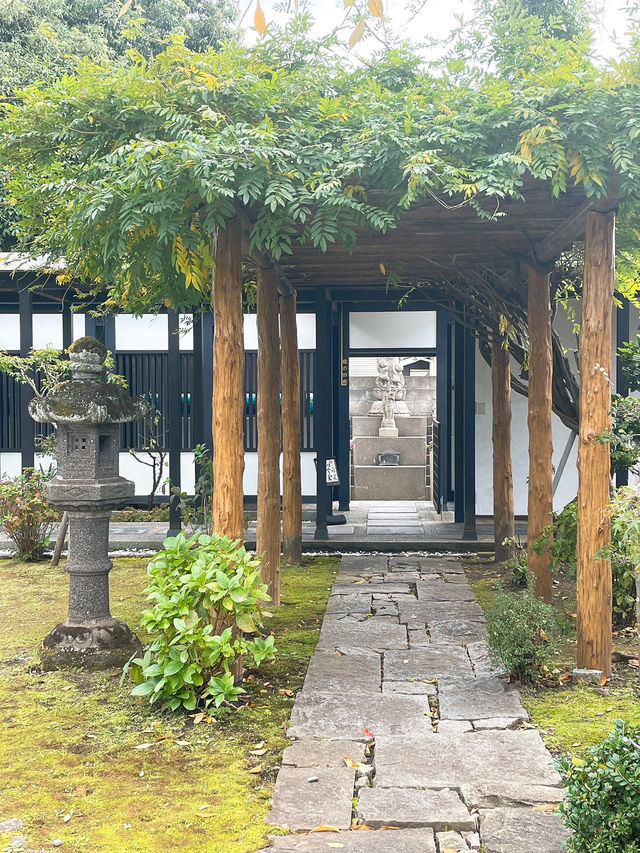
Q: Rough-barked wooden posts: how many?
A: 6